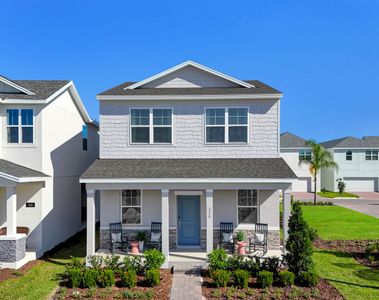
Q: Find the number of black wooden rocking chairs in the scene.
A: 4